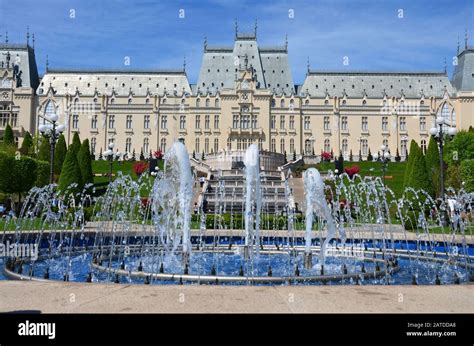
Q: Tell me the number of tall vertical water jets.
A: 3